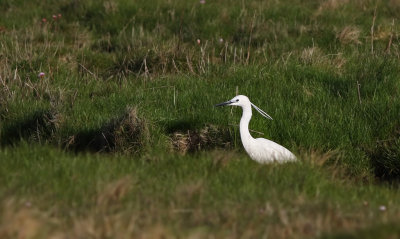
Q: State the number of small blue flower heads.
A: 0